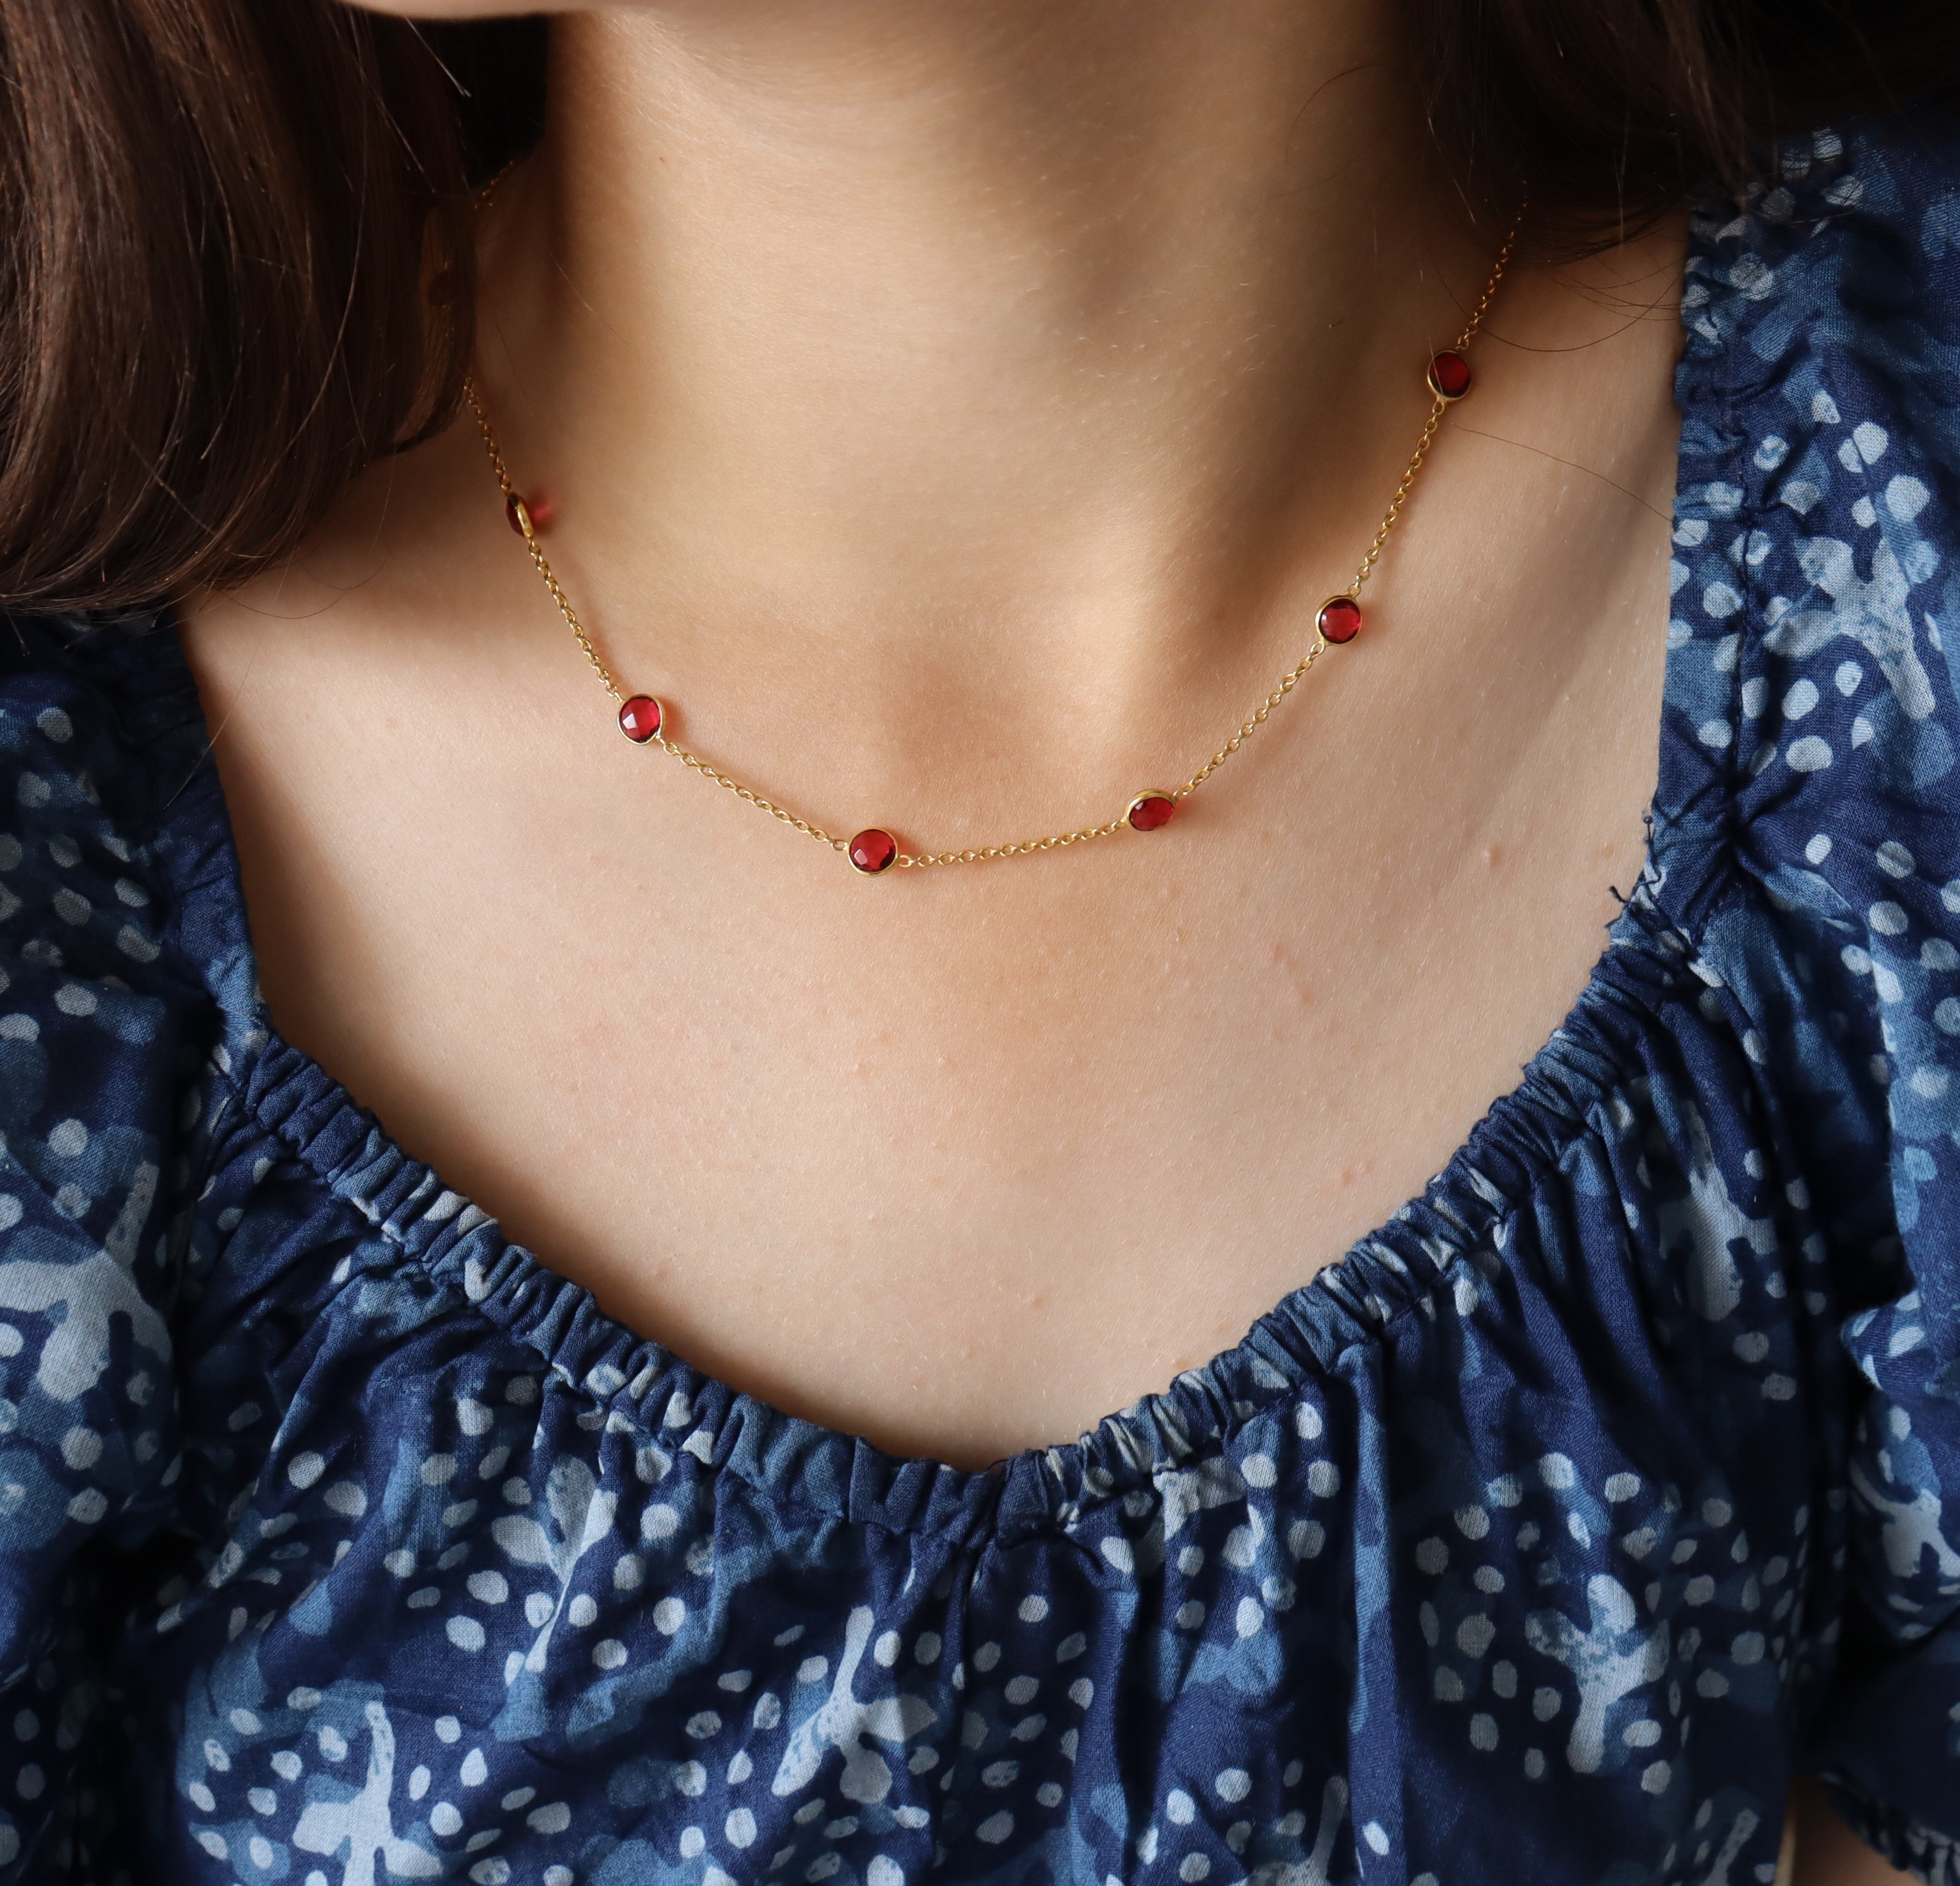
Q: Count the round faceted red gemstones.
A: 6